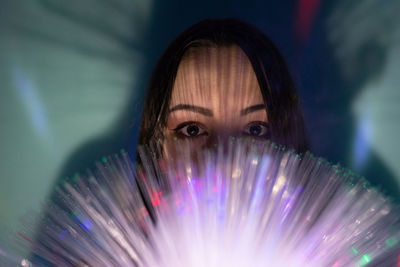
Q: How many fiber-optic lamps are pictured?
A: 1